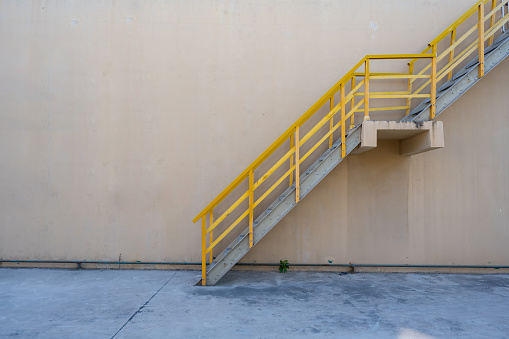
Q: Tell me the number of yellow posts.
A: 14